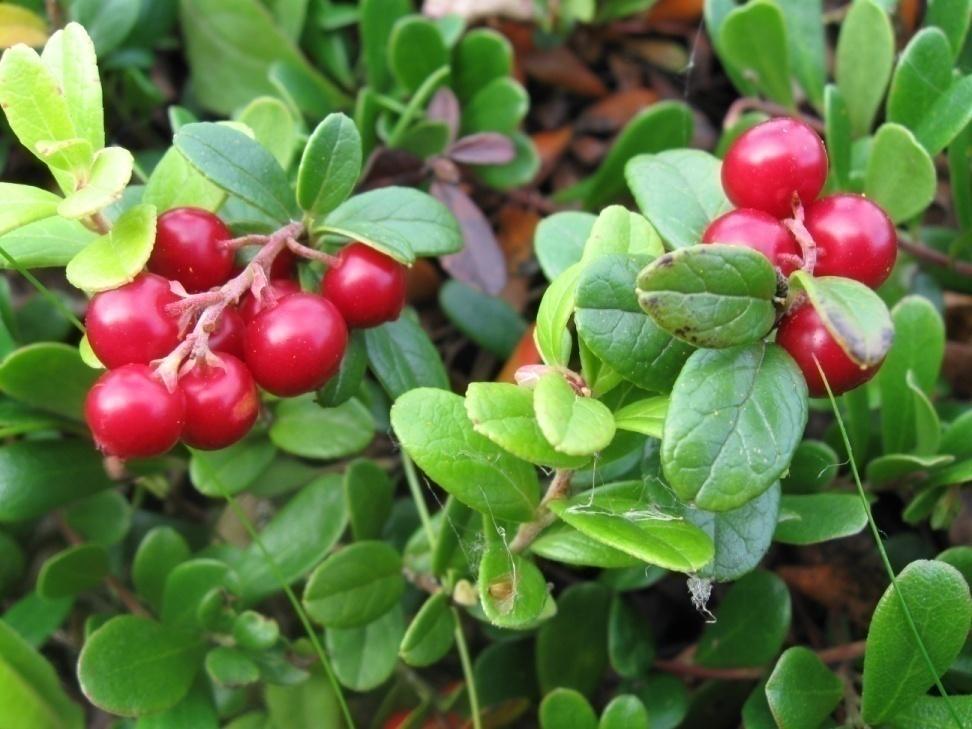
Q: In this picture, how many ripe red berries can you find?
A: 13